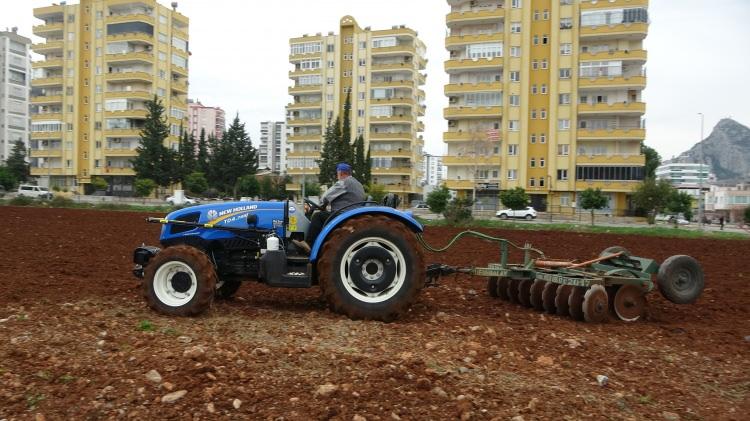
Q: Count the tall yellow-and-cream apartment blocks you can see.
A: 3